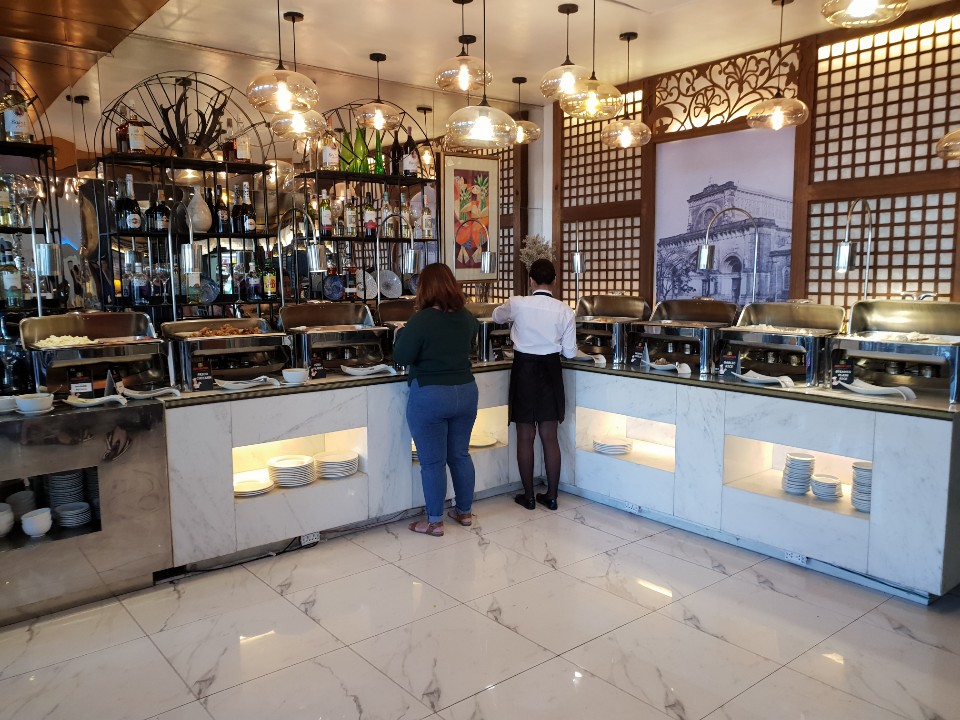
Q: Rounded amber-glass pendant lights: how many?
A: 12